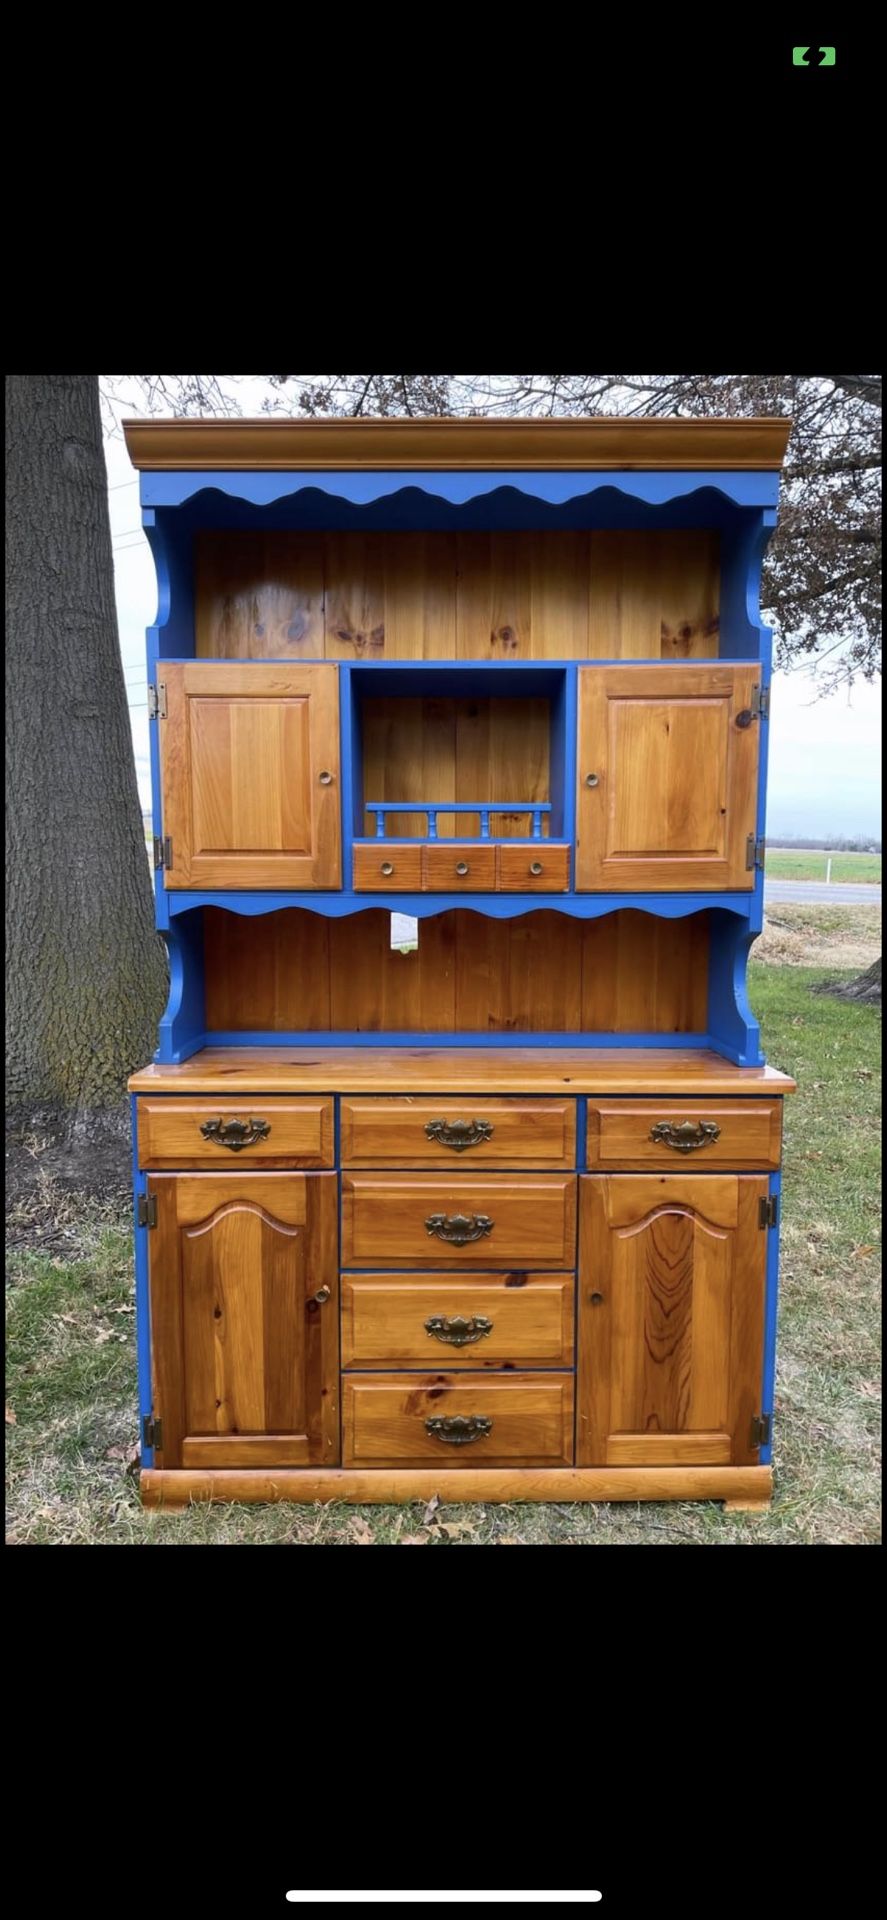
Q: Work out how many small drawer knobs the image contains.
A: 3